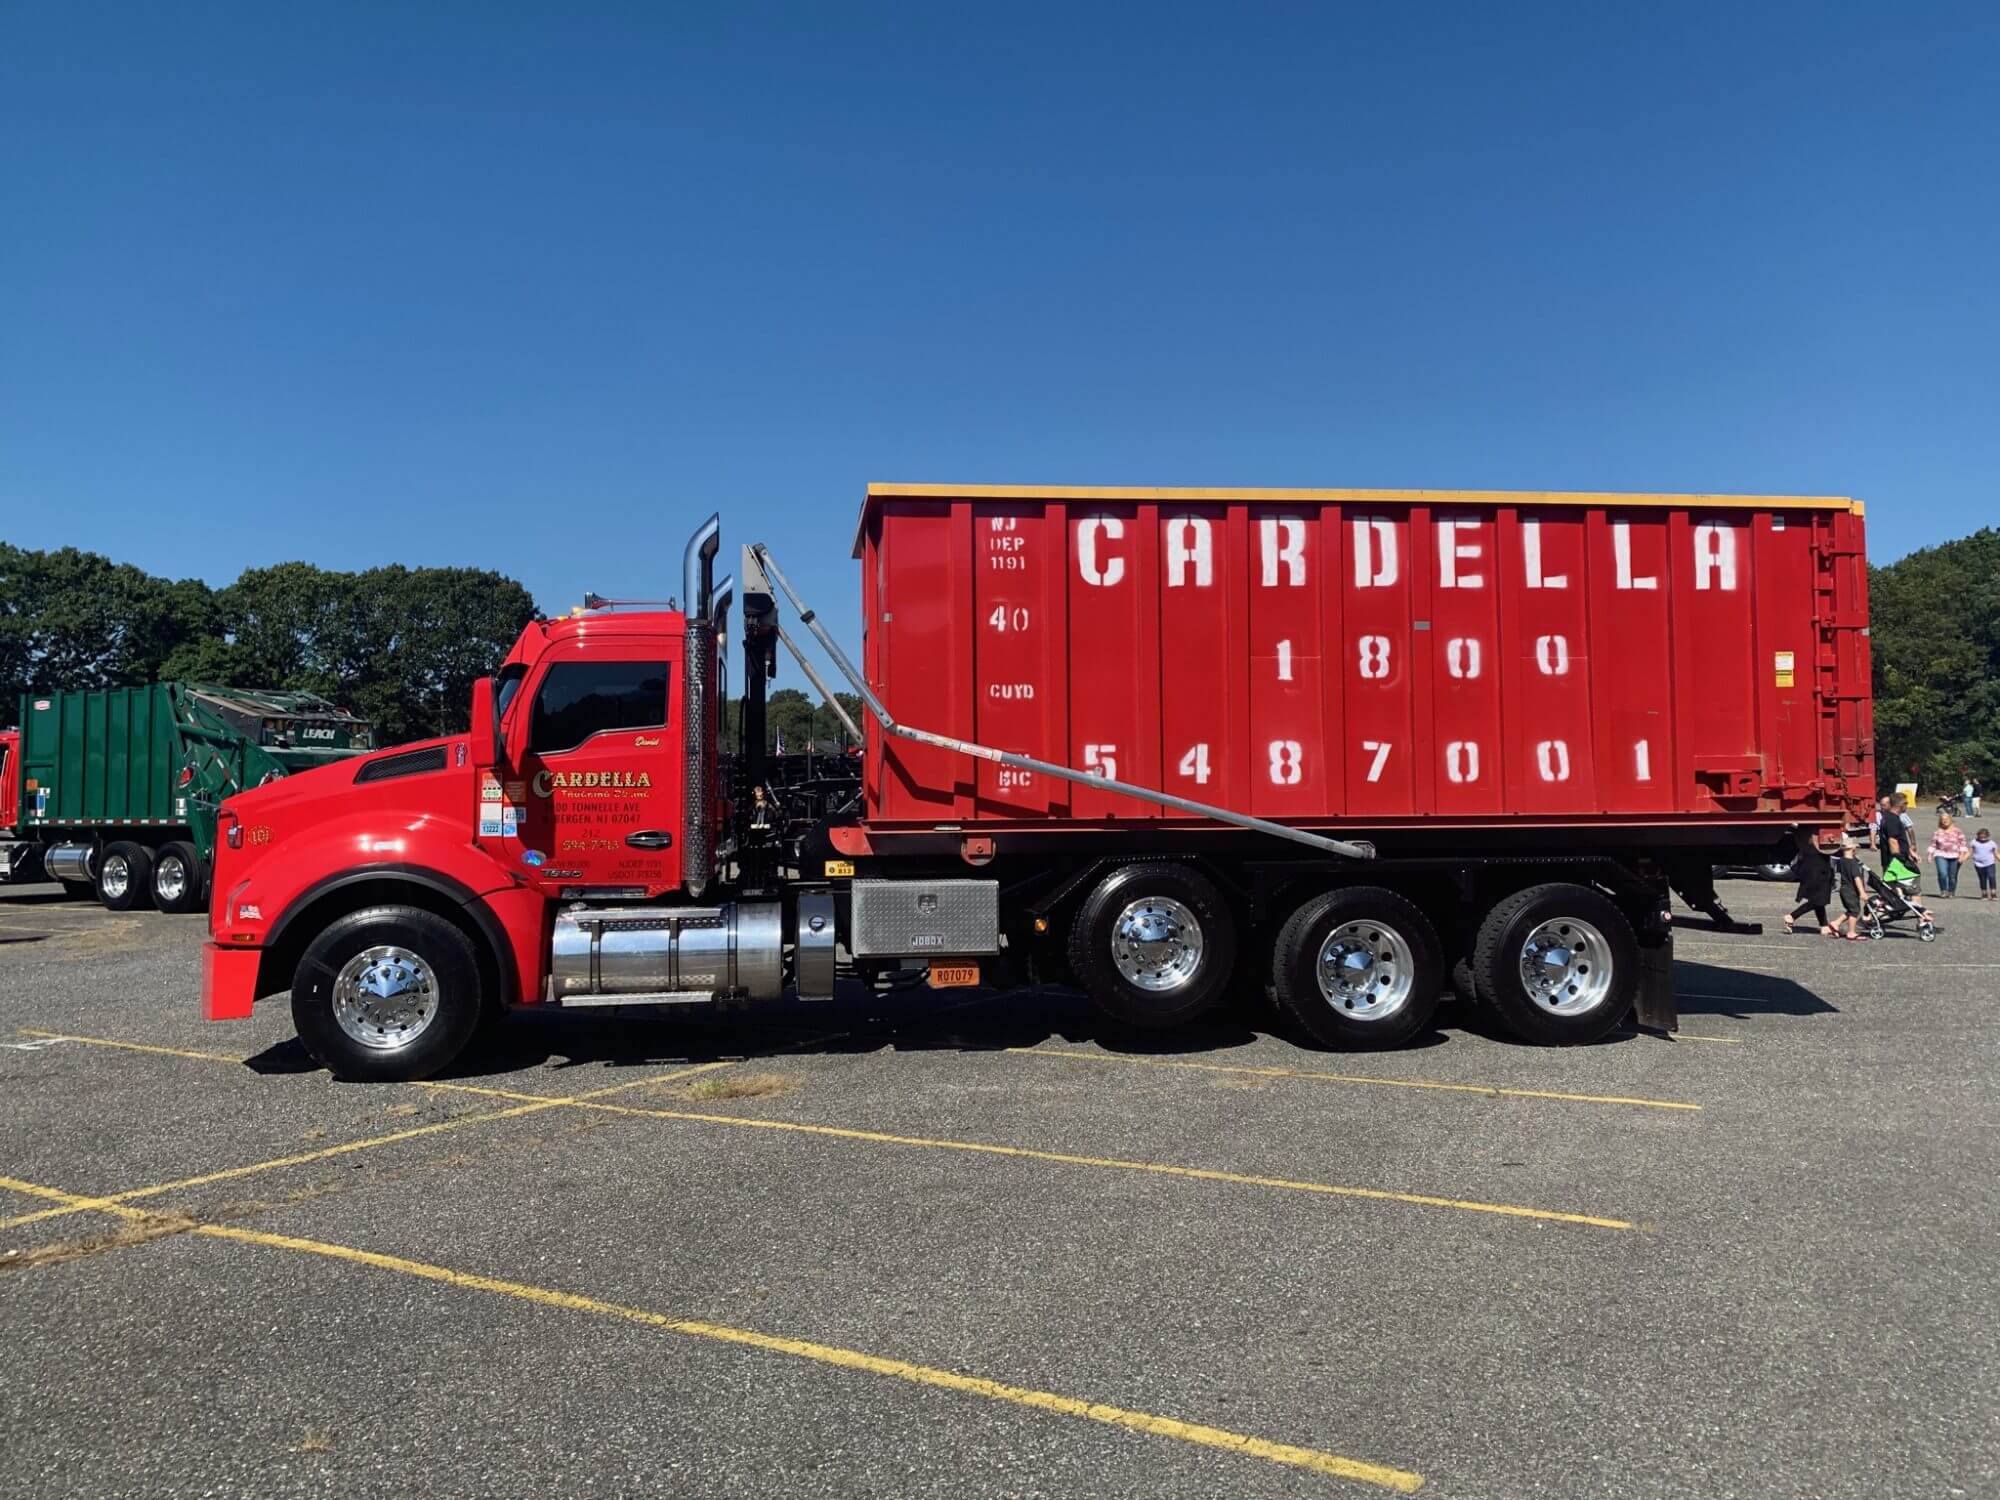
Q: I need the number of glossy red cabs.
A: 2